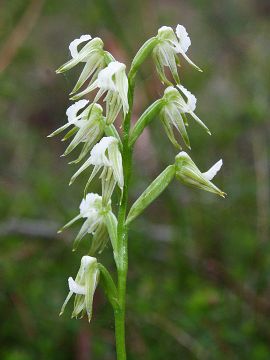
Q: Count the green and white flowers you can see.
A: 9